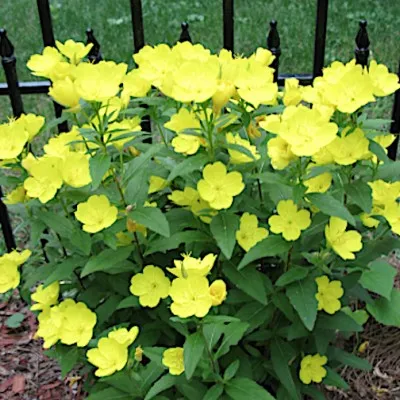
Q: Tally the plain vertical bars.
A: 4